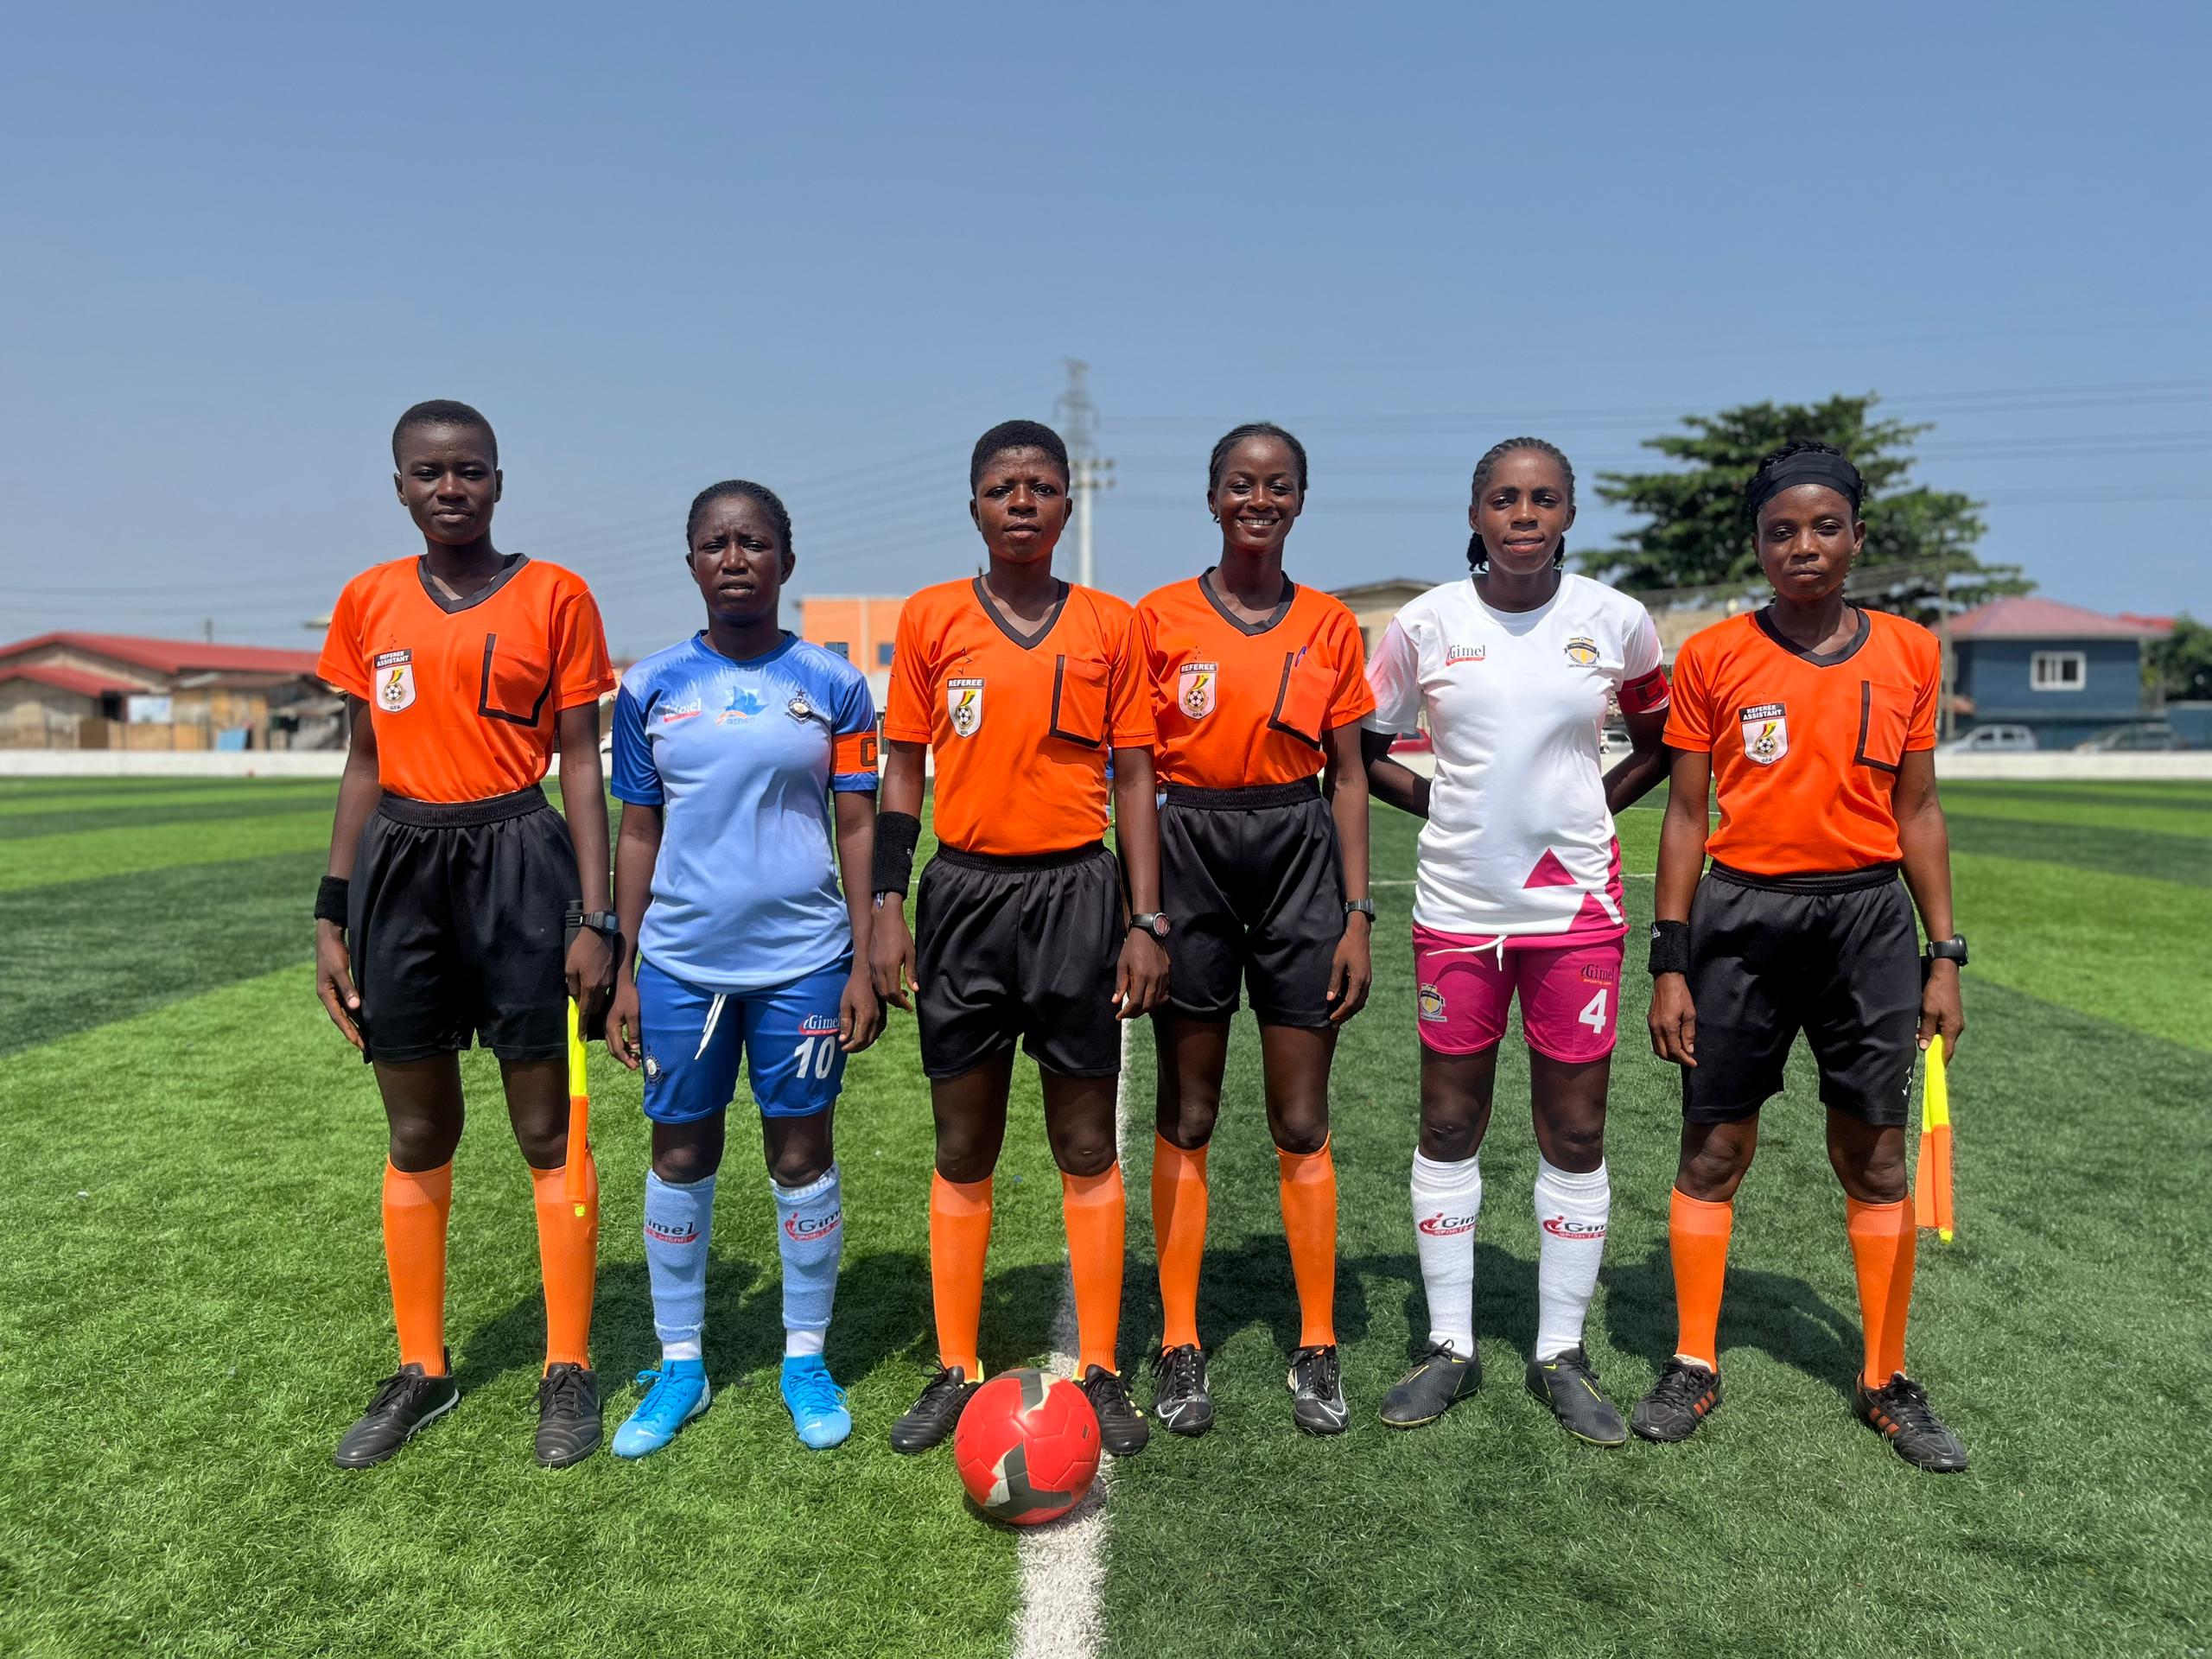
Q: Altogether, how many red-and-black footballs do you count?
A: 1